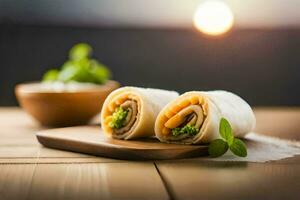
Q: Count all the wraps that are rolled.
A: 2